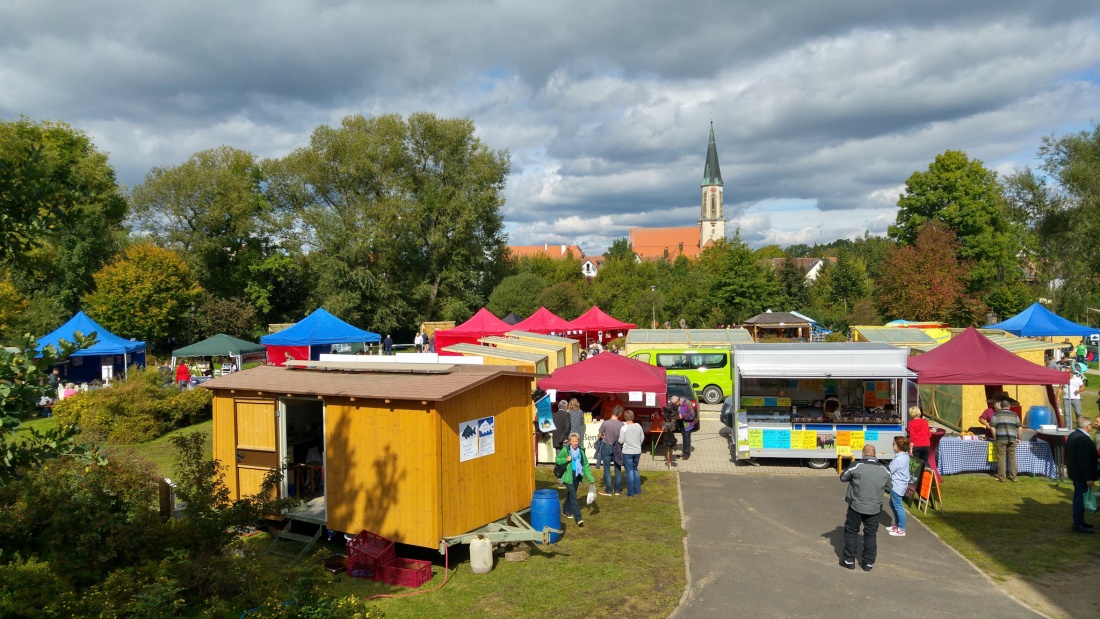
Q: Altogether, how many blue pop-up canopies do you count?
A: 3